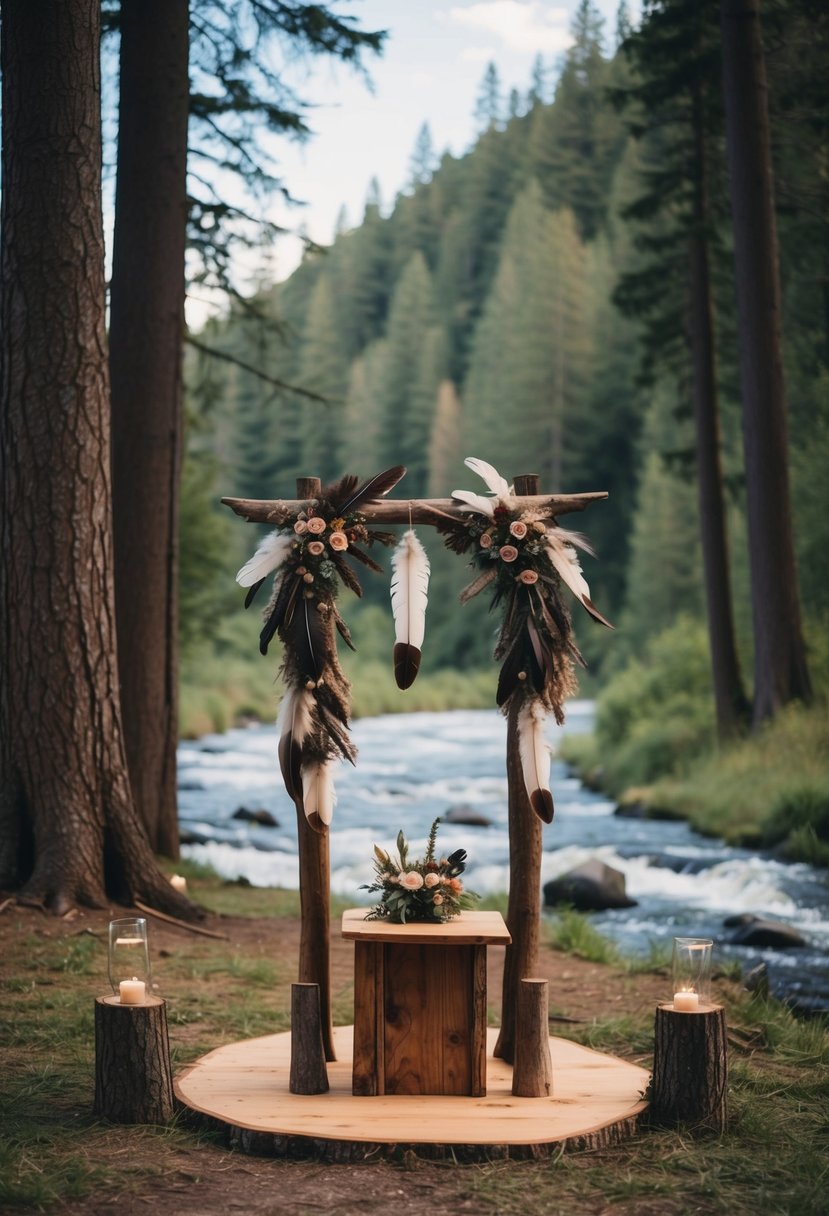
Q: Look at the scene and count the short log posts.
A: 4